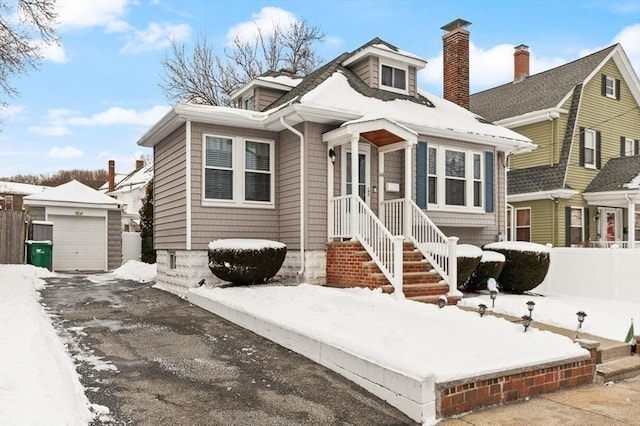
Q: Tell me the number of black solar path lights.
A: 6